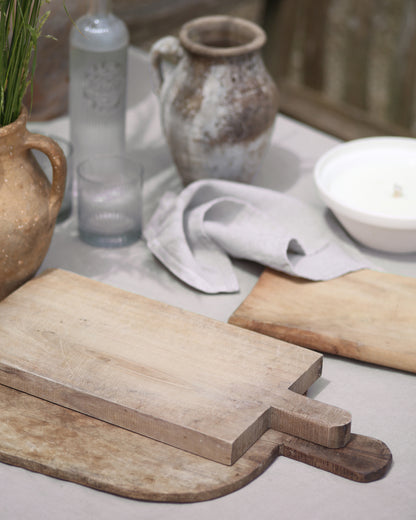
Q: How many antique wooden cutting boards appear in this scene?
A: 3